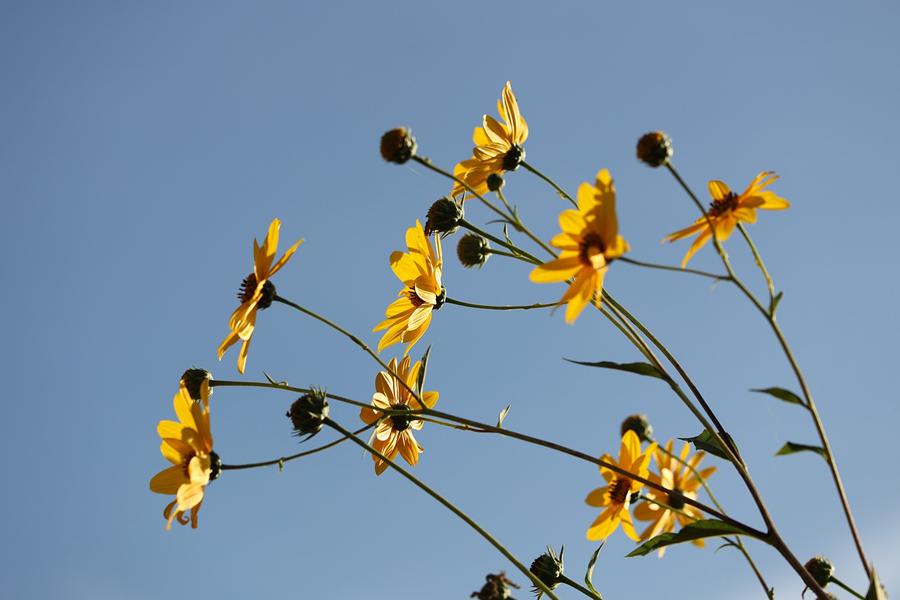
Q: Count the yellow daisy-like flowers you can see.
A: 9